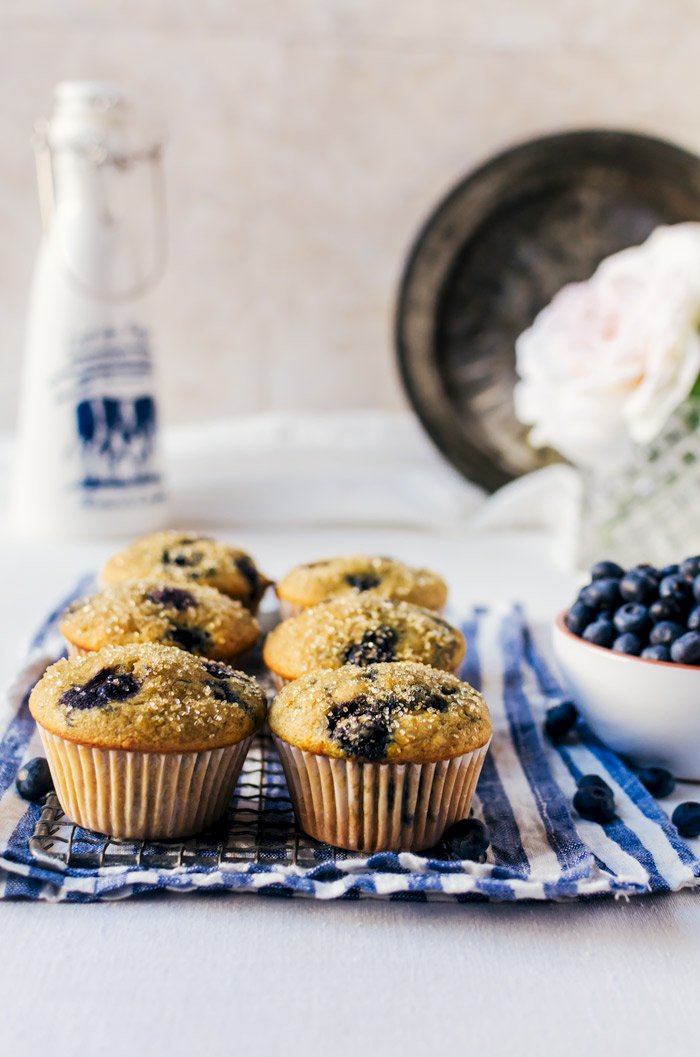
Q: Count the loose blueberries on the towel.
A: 7